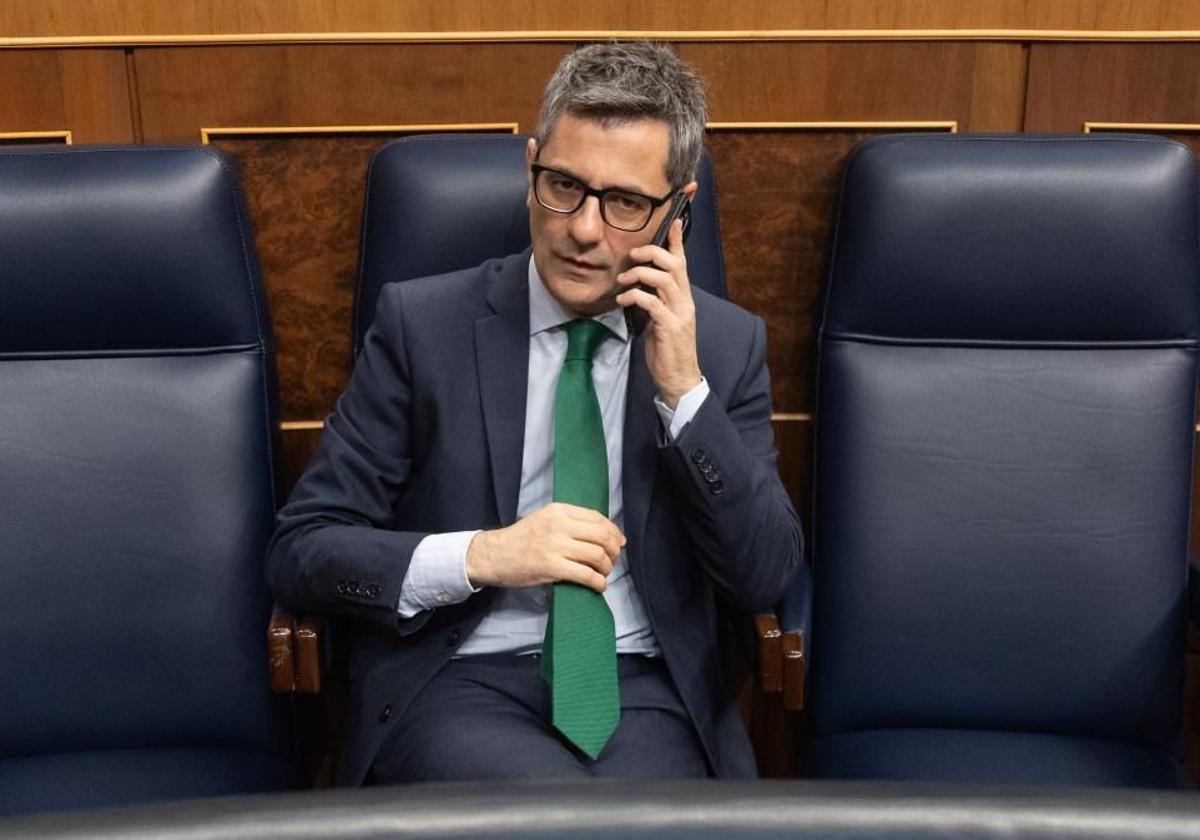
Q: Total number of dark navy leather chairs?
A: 3